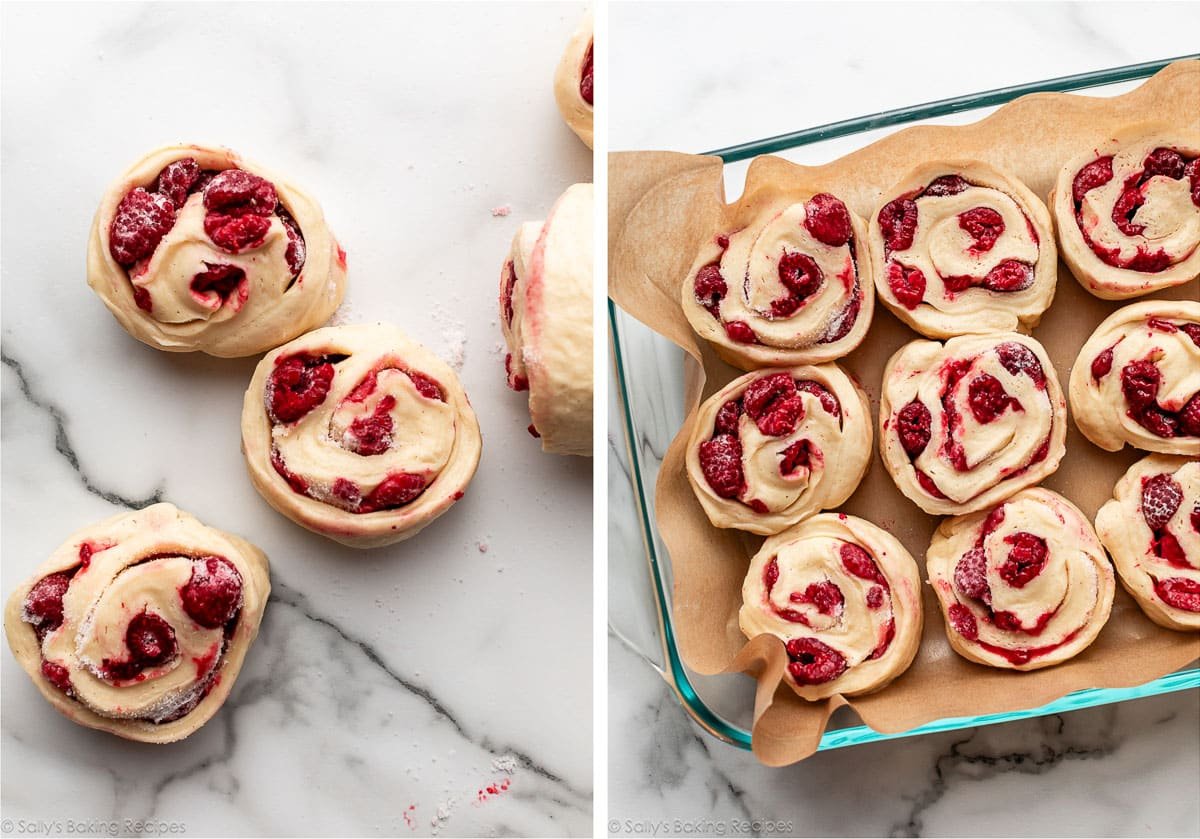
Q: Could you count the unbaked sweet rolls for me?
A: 14